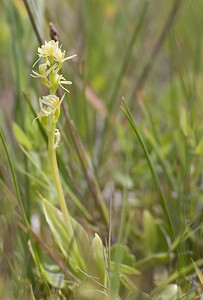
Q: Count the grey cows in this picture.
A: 0